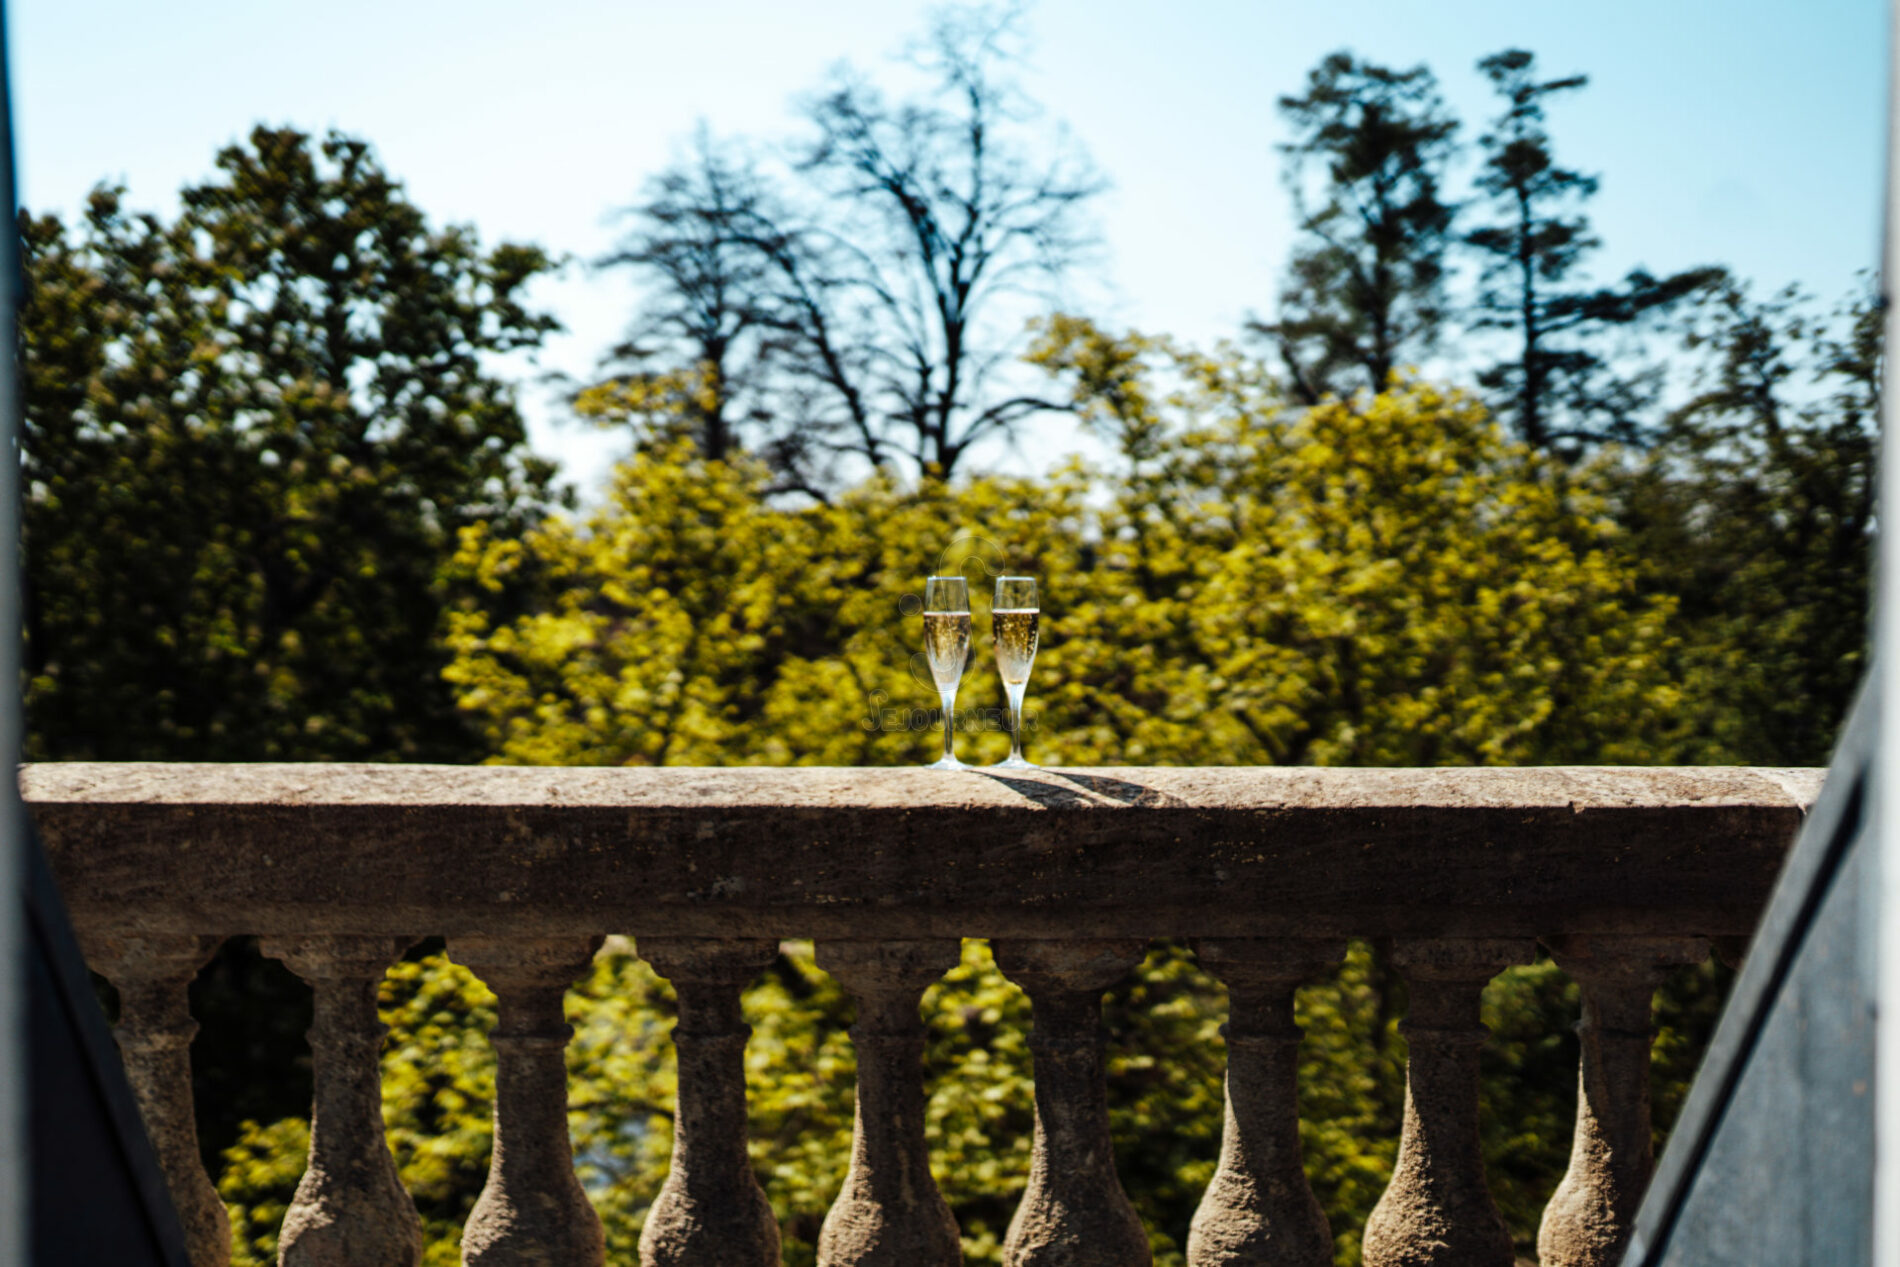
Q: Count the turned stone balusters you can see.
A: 9